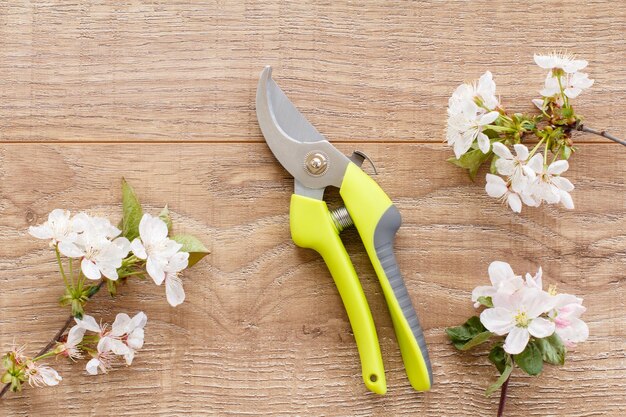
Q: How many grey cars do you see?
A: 0